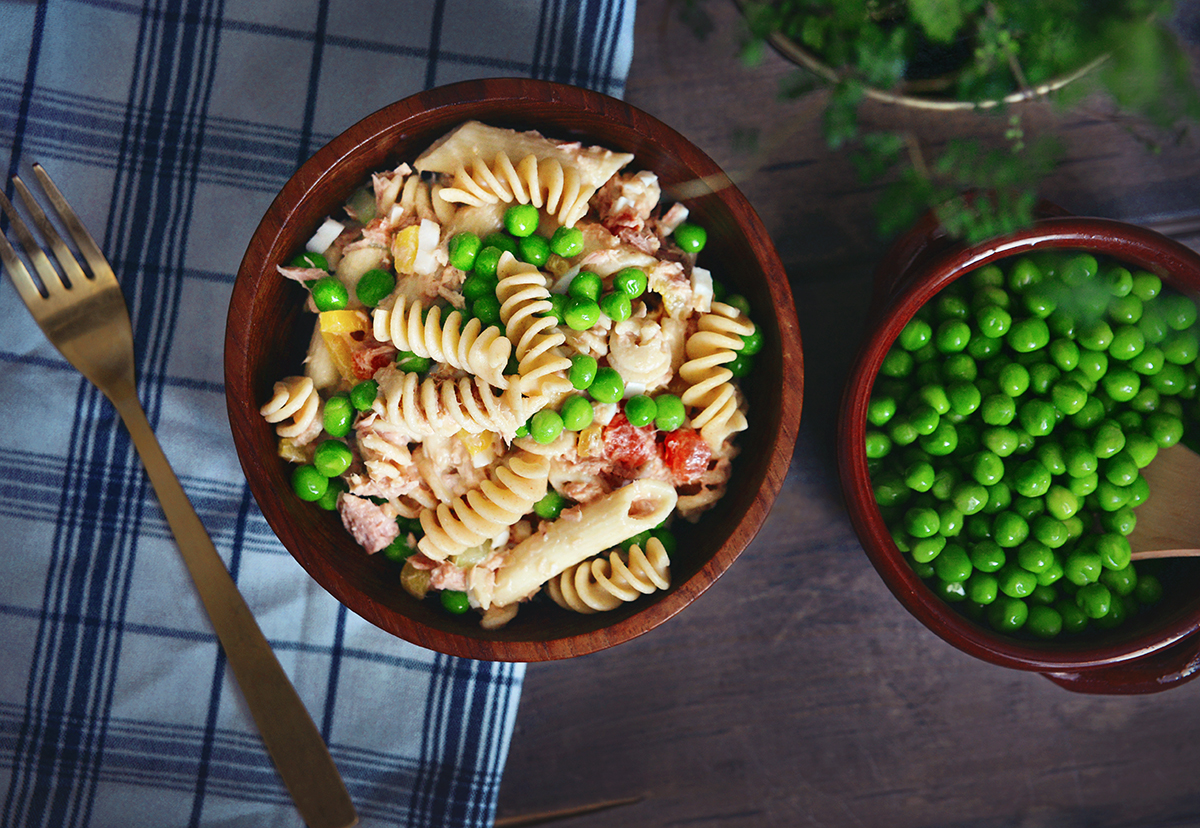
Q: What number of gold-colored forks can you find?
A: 1